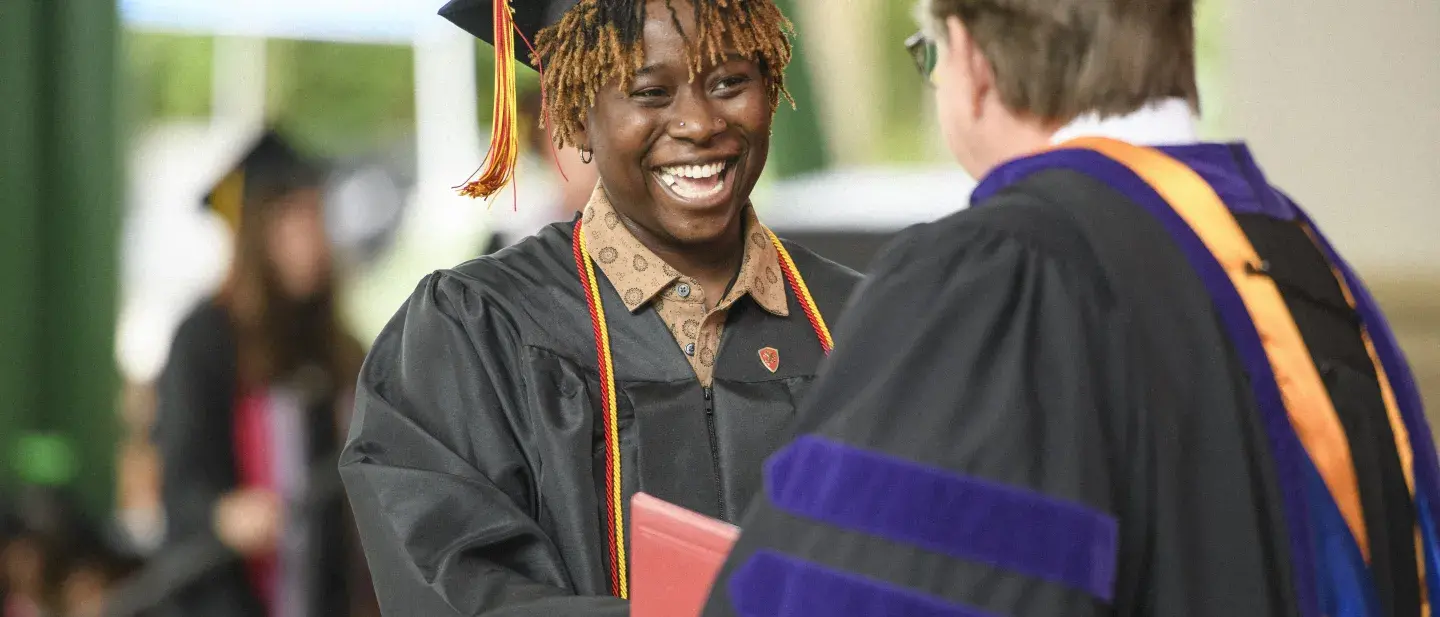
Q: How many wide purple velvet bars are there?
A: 2